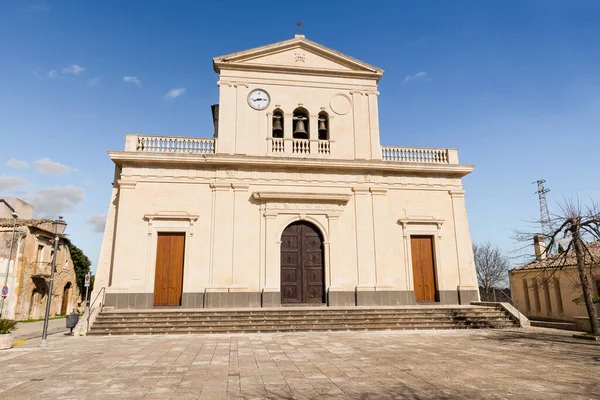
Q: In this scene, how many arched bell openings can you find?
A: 3